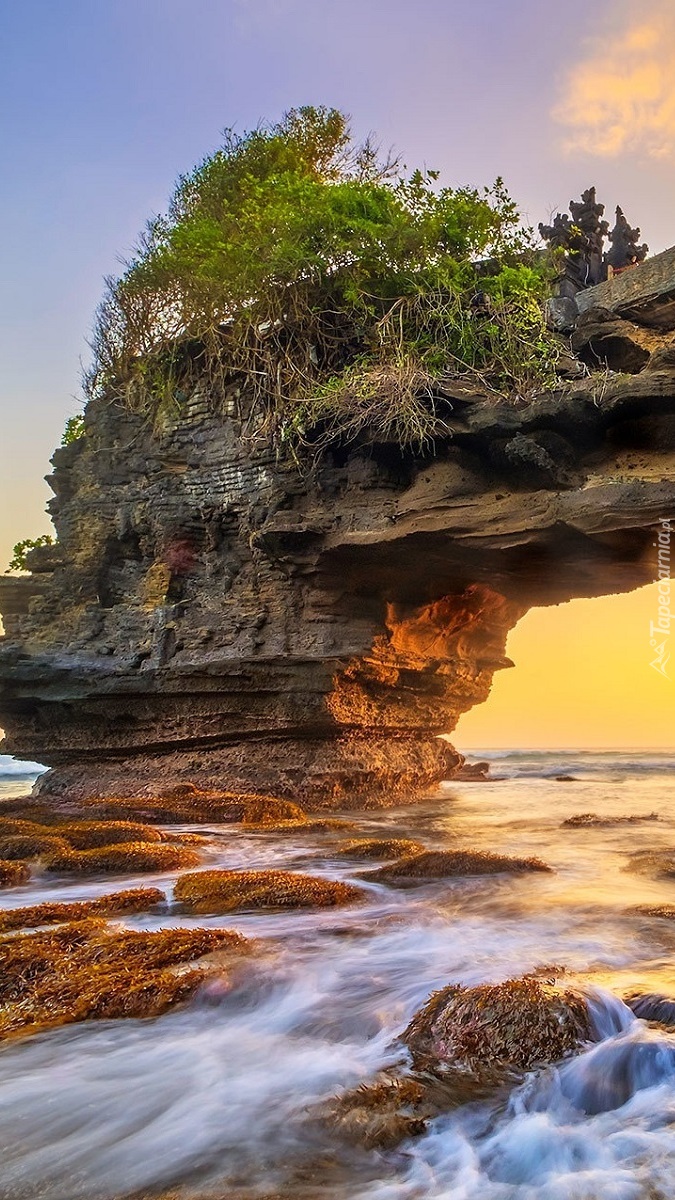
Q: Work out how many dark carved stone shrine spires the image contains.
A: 2